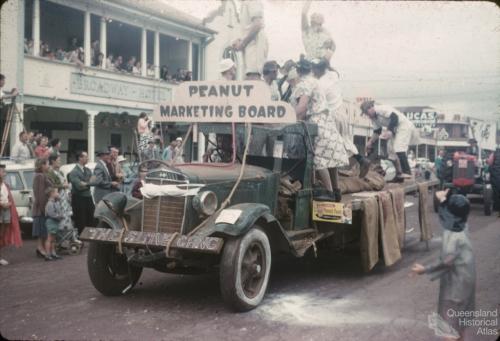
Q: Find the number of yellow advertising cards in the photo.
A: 1